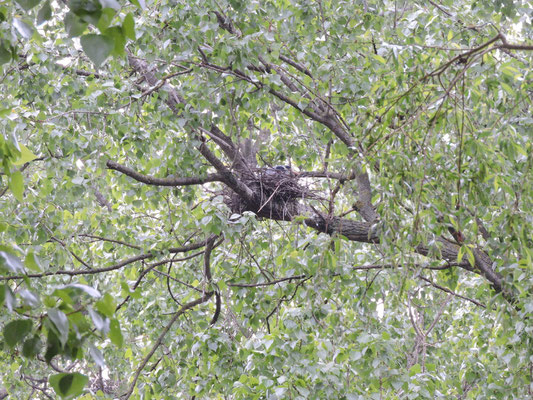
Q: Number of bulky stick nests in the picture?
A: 1